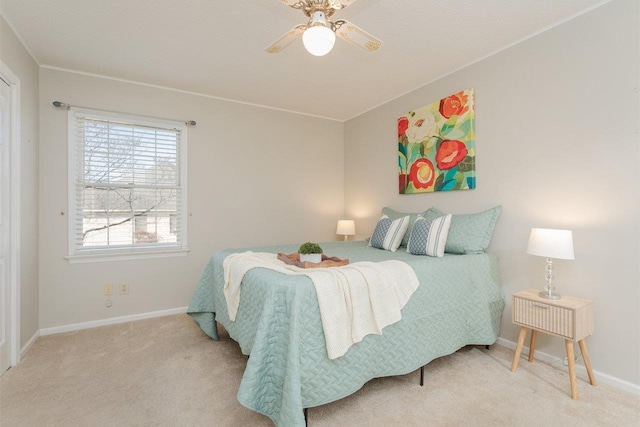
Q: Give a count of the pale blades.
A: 4